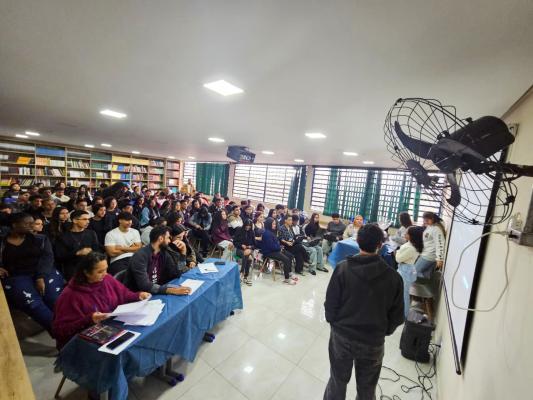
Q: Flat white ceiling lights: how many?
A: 15